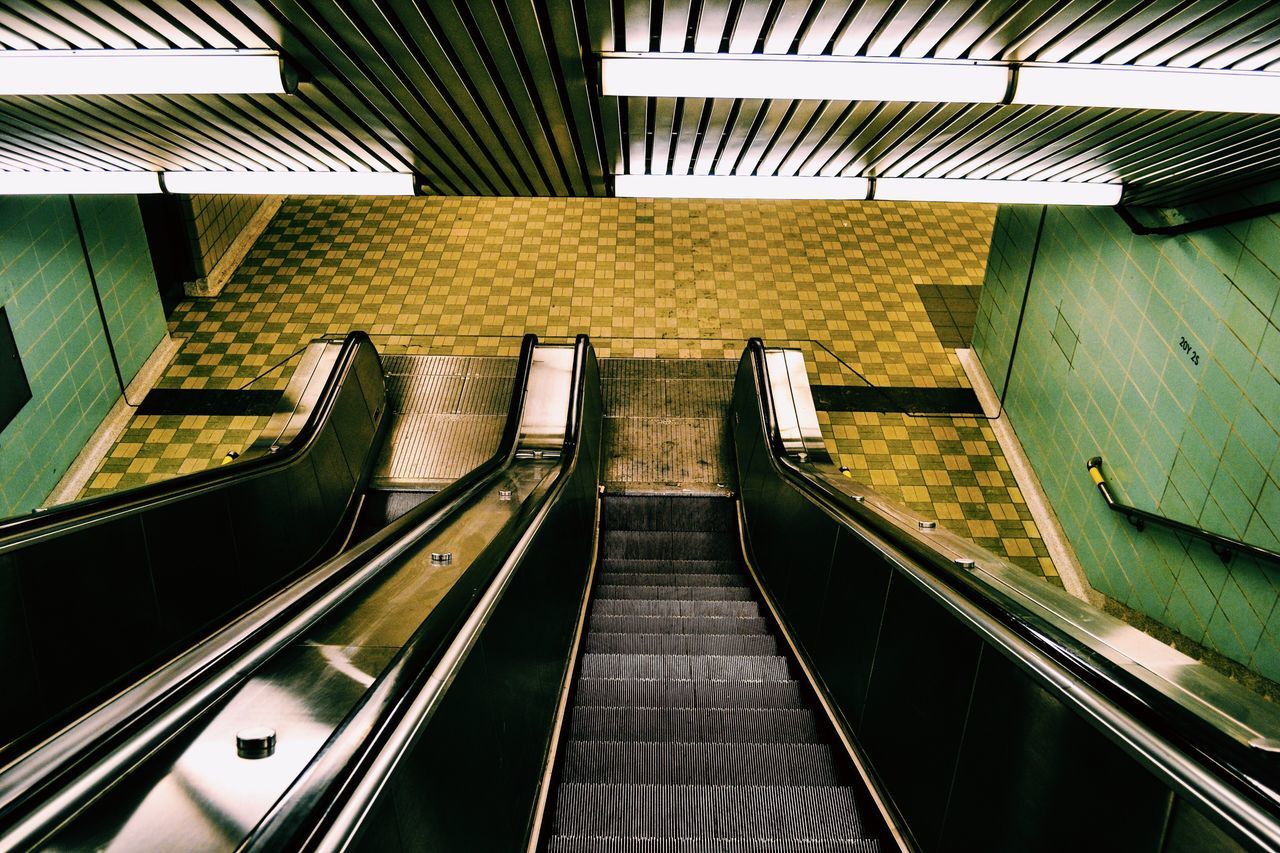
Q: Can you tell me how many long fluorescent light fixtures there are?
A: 7